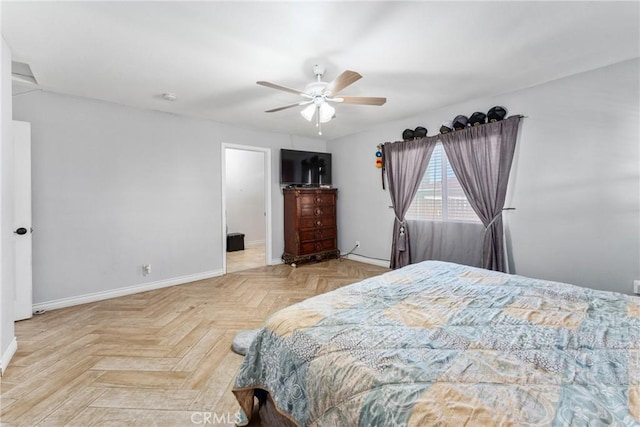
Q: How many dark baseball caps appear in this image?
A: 6